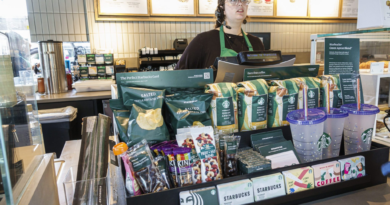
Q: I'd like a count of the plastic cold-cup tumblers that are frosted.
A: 3